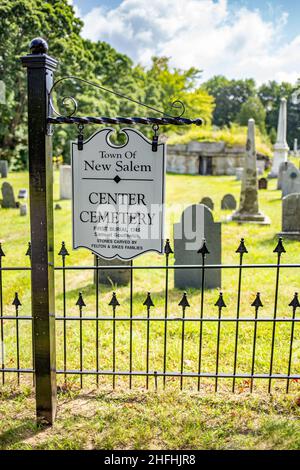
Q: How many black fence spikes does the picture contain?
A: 15